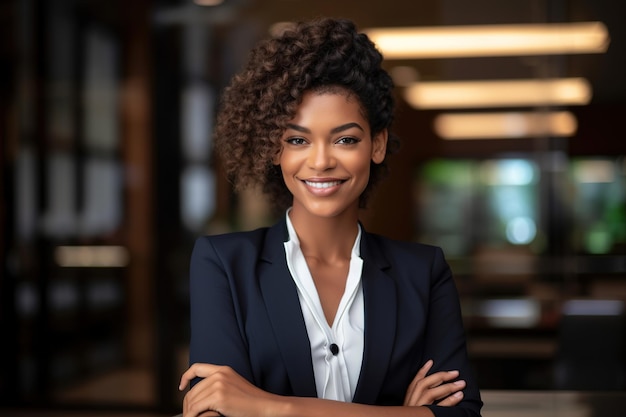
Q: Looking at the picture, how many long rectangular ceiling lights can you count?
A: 3